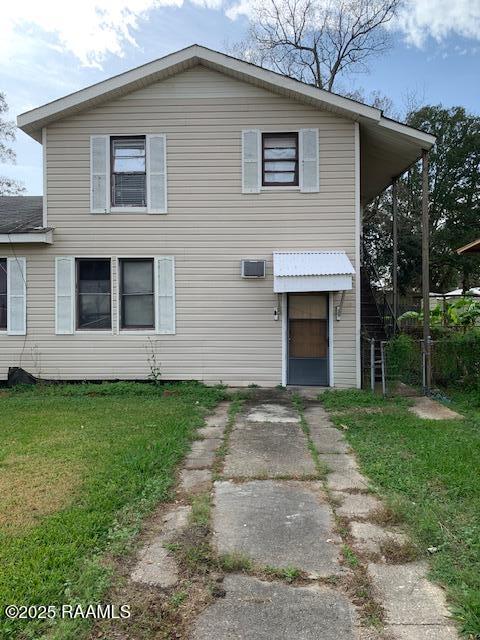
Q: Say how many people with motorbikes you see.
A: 0